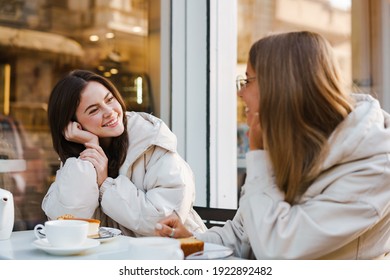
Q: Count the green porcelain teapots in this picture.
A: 0